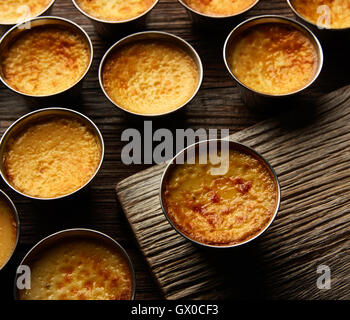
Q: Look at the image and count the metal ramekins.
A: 11